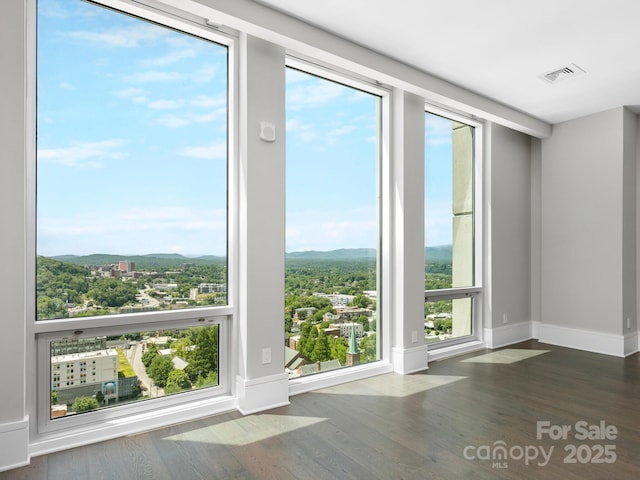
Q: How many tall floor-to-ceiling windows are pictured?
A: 3